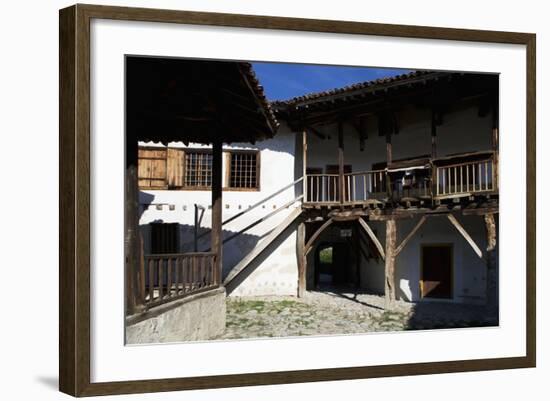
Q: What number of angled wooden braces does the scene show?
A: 4